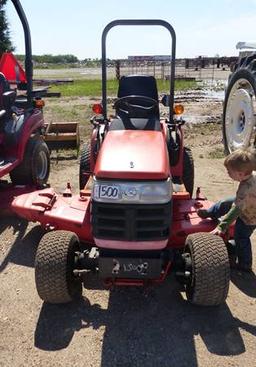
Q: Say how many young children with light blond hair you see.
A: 1